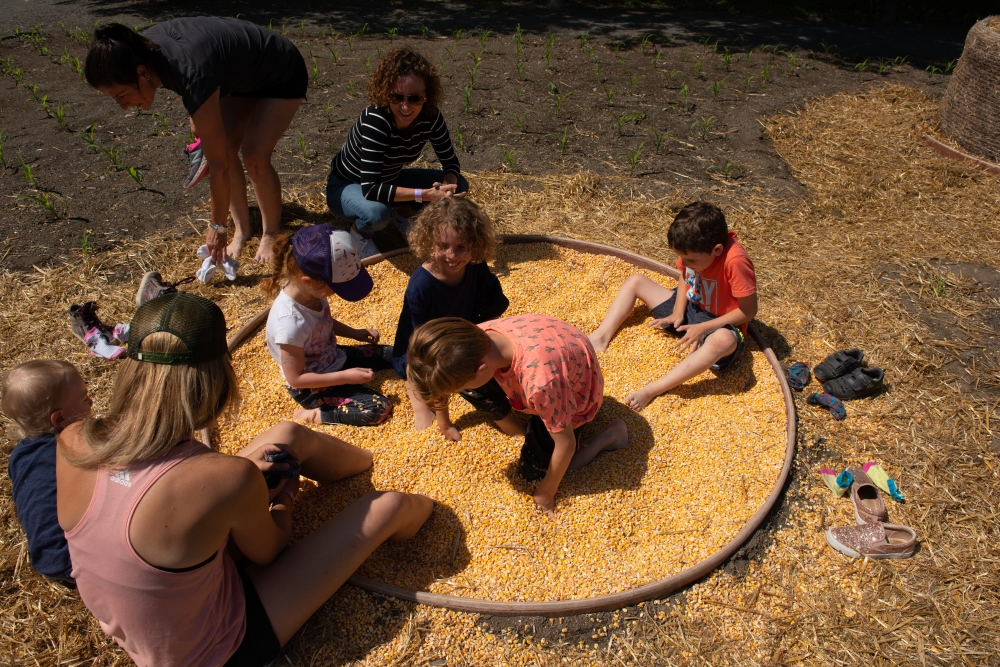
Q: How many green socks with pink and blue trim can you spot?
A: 2